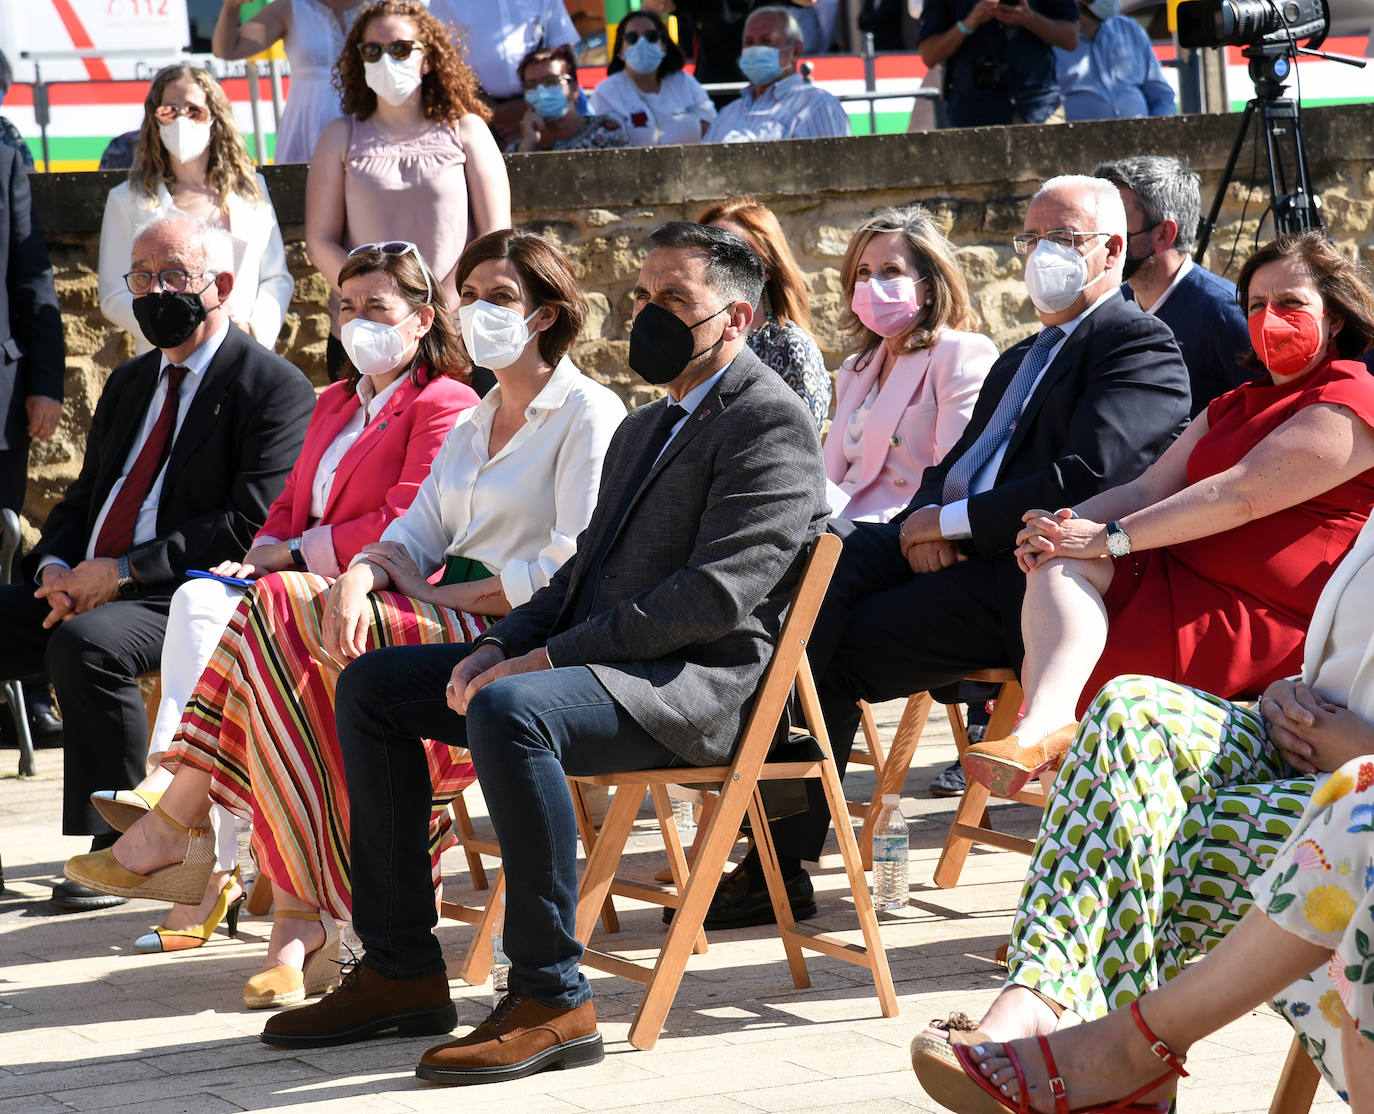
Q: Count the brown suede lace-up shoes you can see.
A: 2